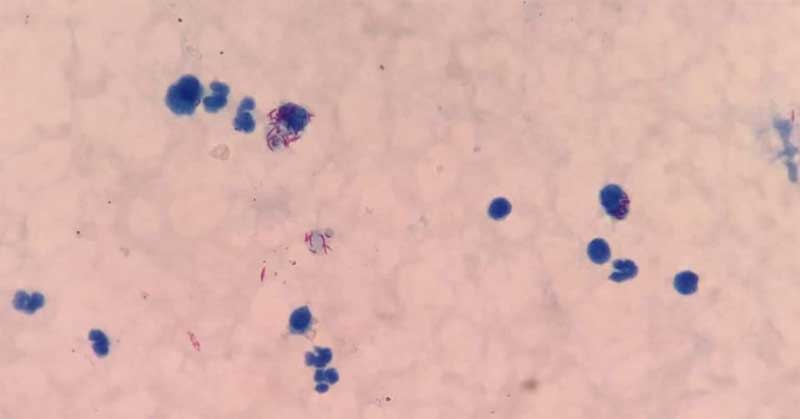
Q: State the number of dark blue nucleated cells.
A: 14